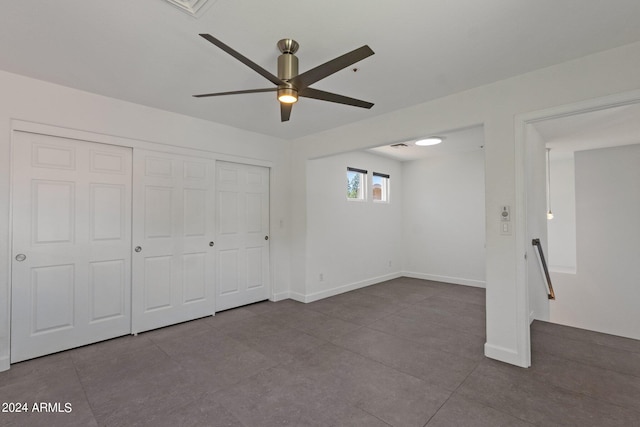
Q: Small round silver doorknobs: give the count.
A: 4